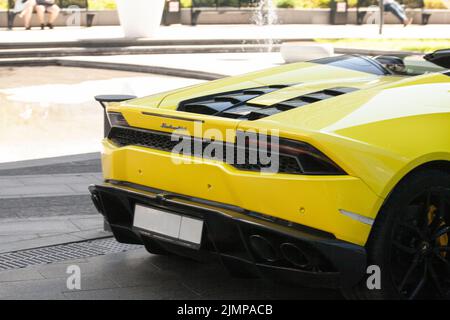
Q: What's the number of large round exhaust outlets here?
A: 2